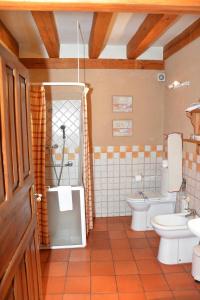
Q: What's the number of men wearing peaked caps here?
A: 0